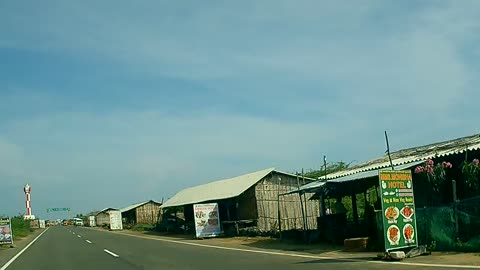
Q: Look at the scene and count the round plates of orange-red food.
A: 4